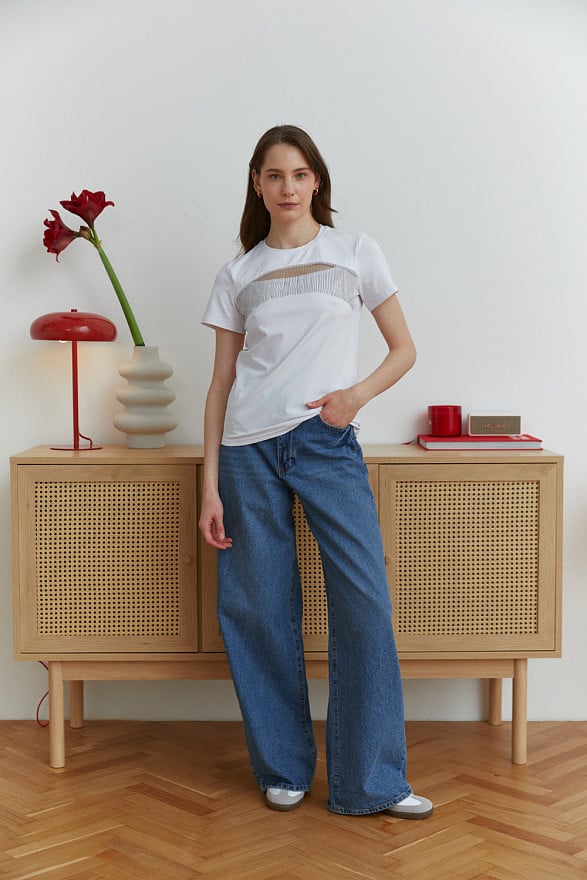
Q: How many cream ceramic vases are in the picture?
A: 1